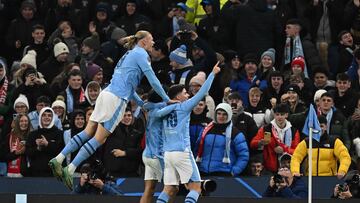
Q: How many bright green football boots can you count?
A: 2